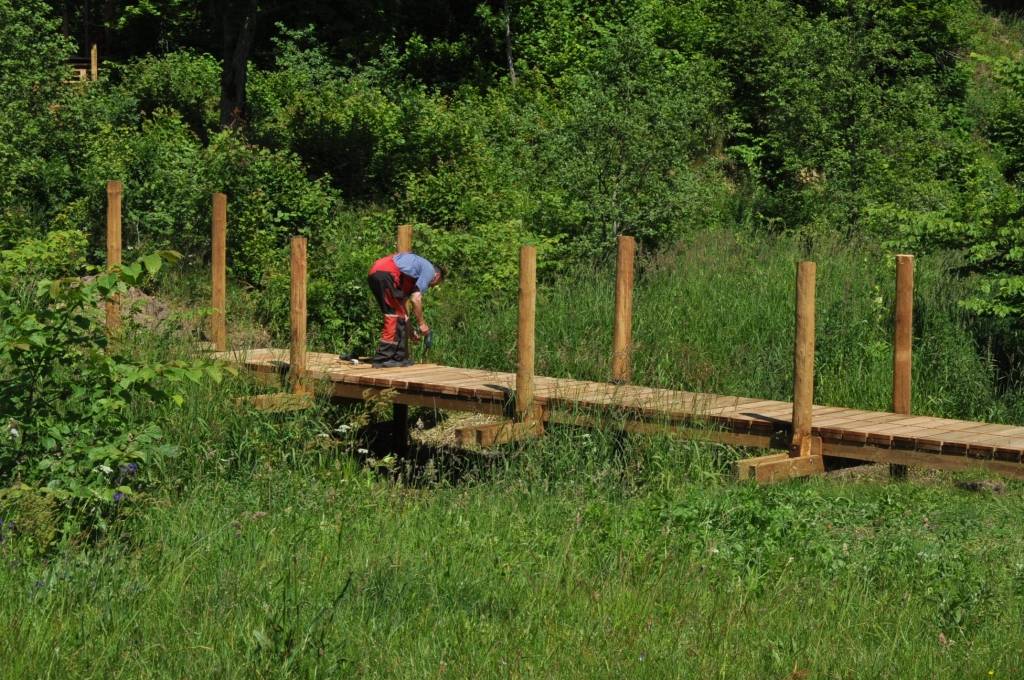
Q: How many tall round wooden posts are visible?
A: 8